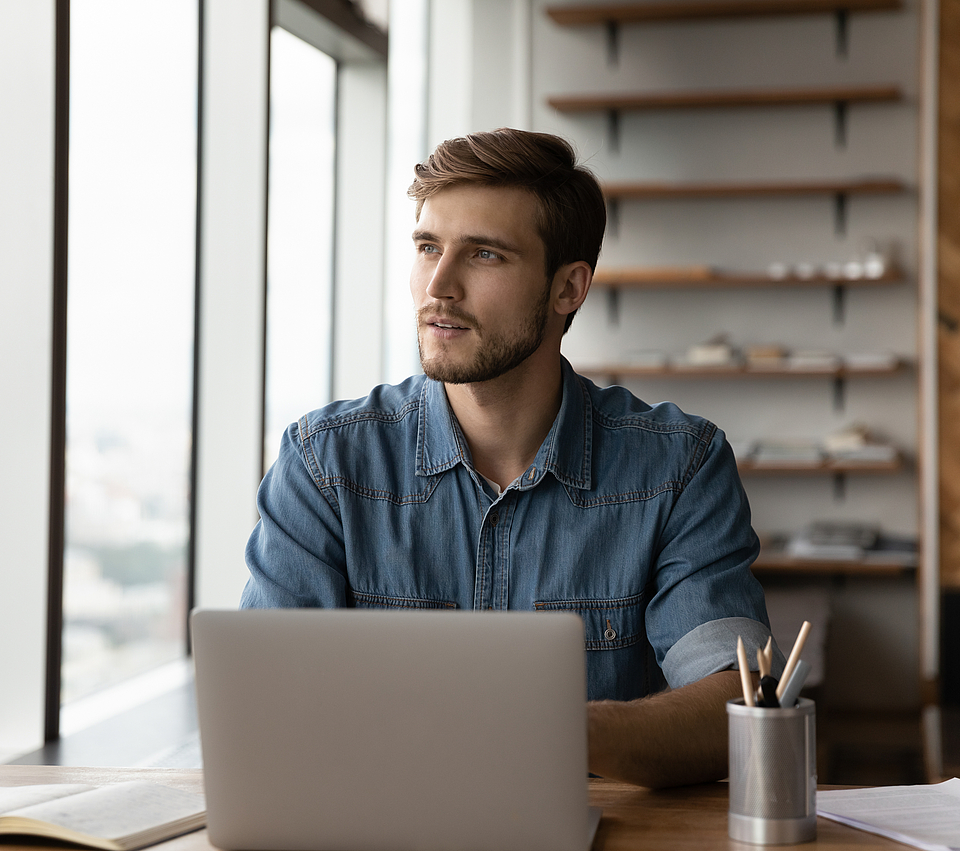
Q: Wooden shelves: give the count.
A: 7